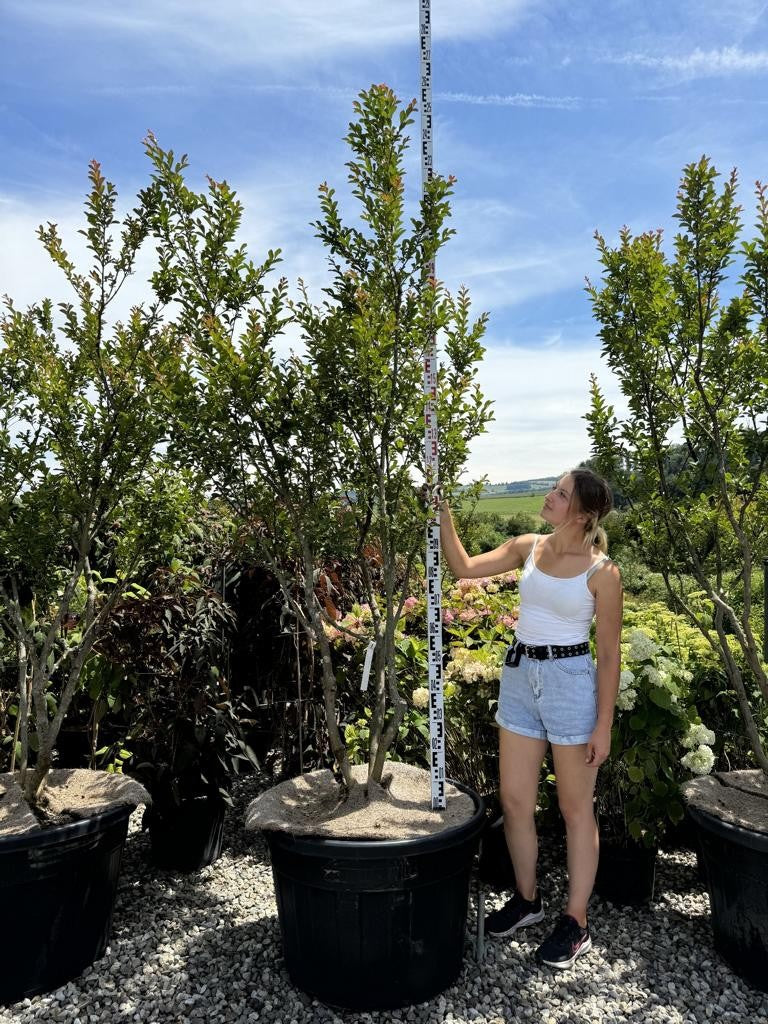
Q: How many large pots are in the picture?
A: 3